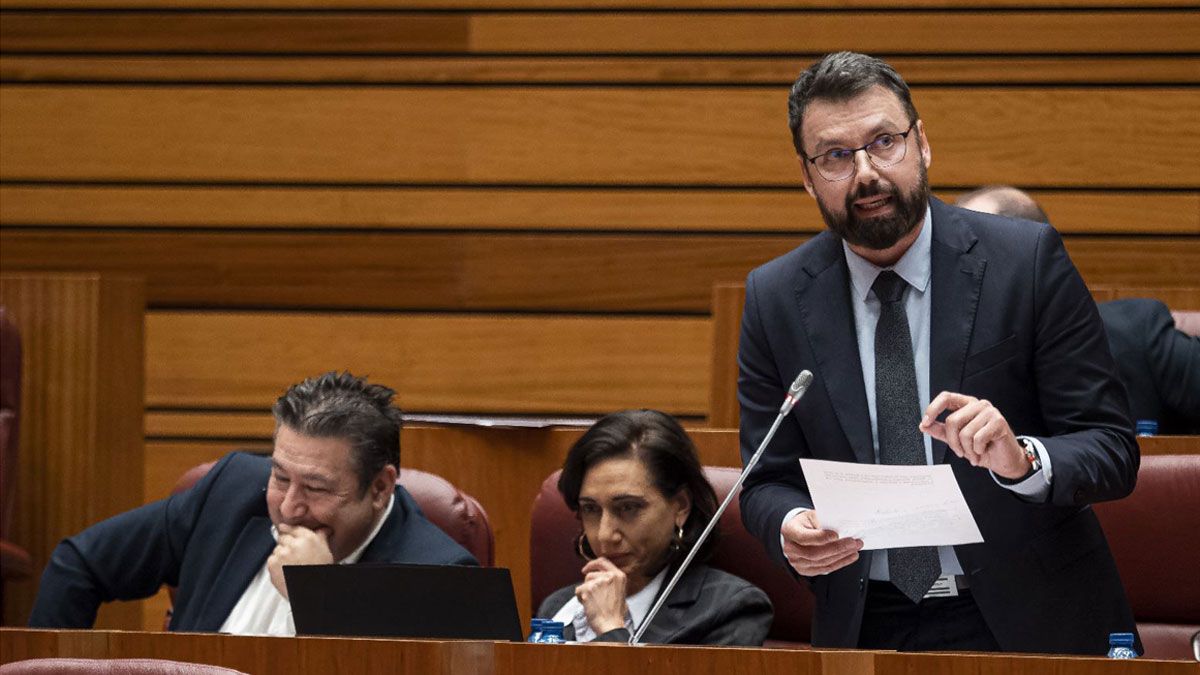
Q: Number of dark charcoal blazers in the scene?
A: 1